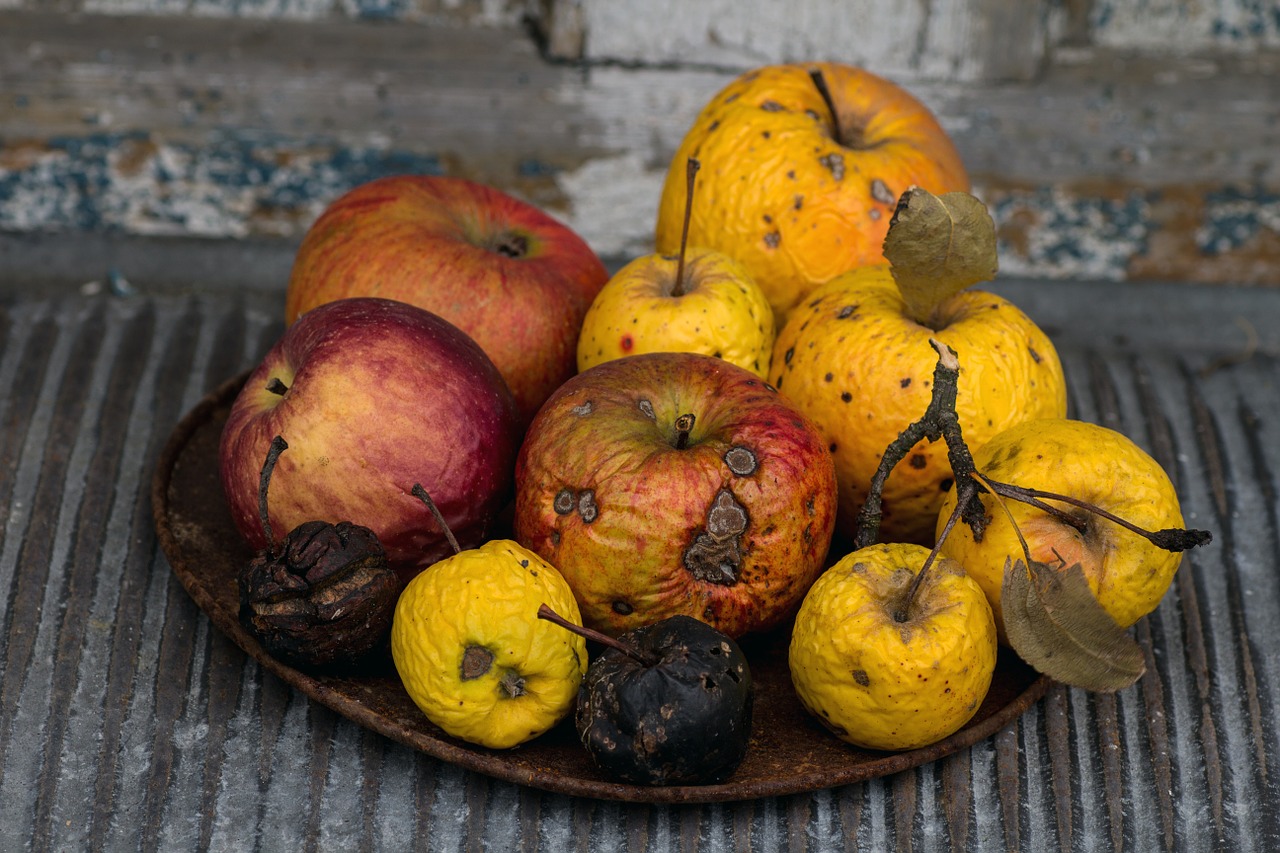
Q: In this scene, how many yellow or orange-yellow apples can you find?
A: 6